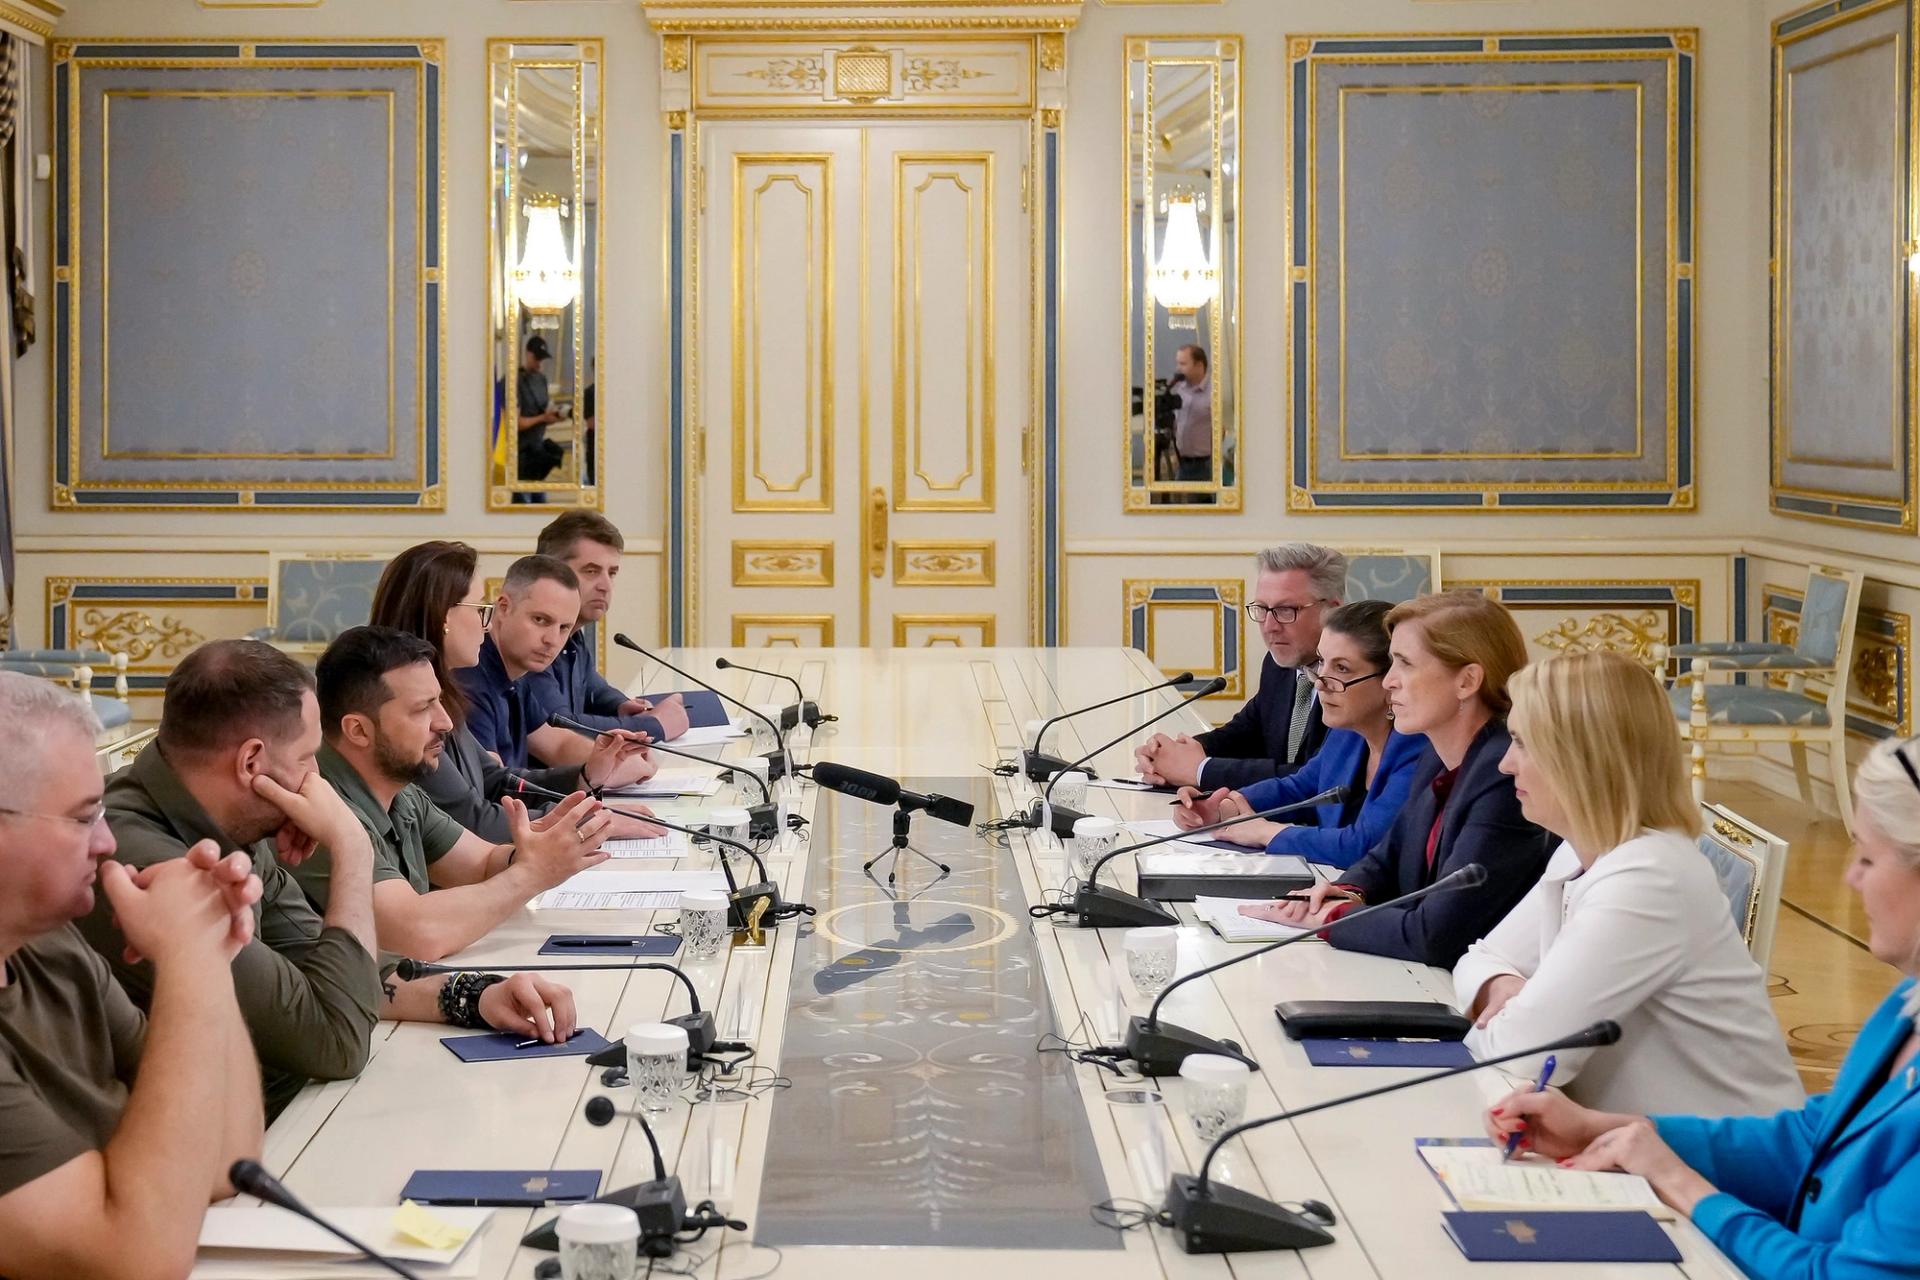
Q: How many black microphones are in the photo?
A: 13